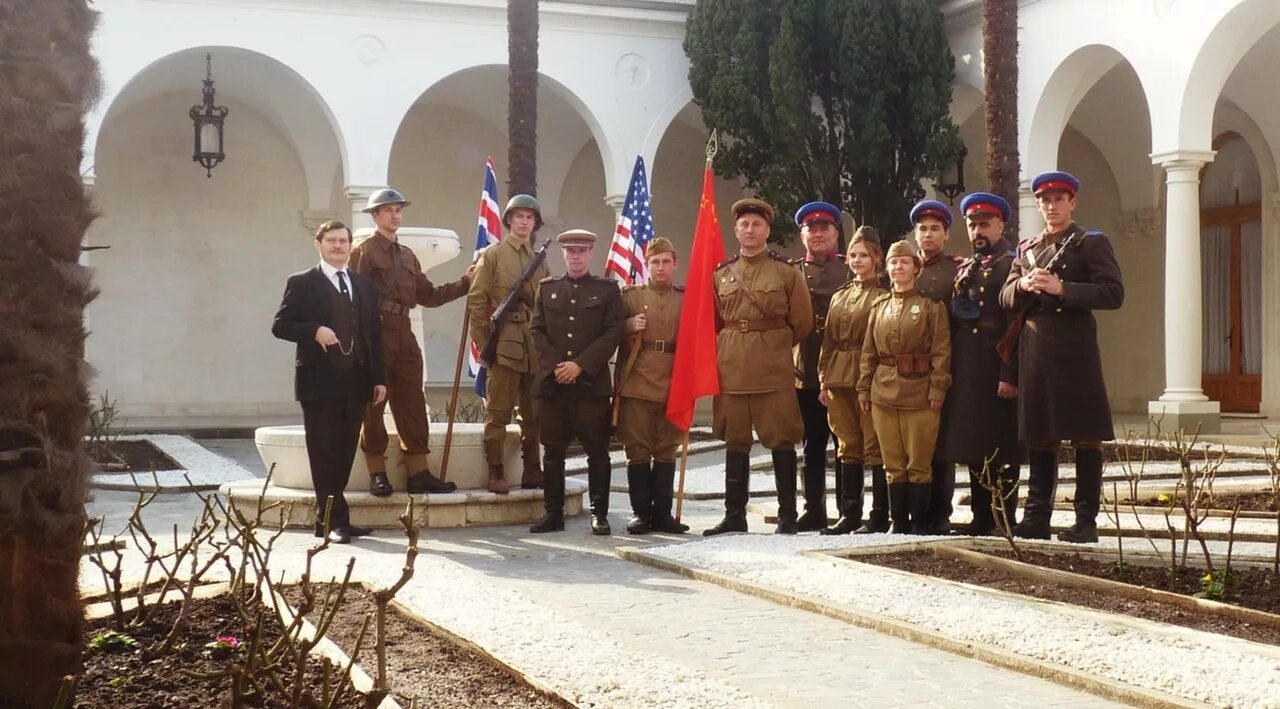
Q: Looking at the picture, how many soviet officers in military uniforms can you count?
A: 9